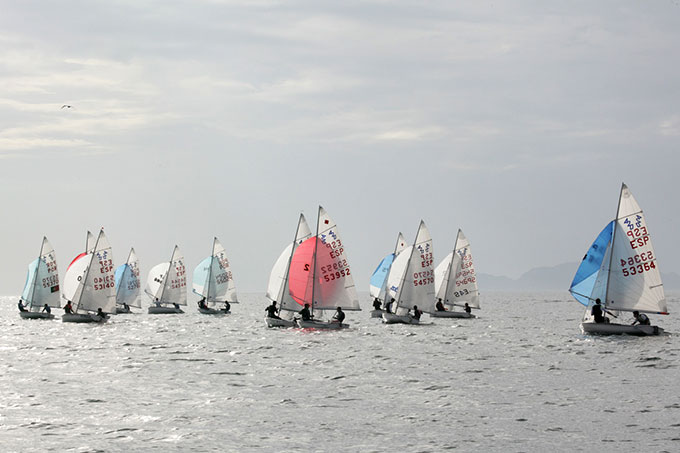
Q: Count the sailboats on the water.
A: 12